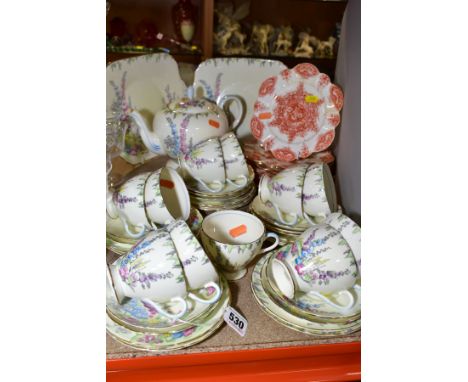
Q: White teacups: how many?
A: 11